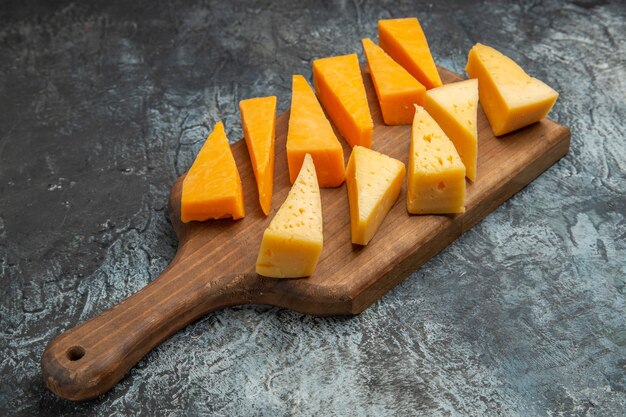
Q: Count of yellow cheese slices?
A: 5